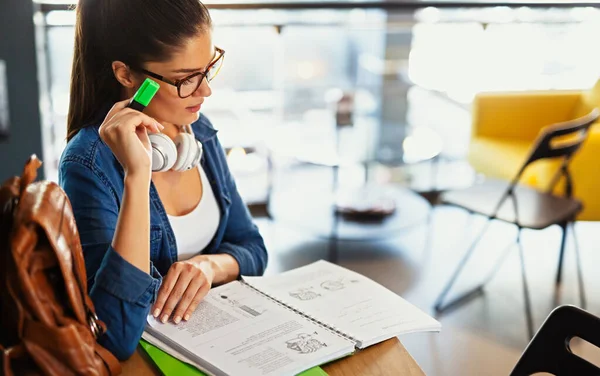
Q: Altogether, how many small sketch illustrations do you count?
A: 3